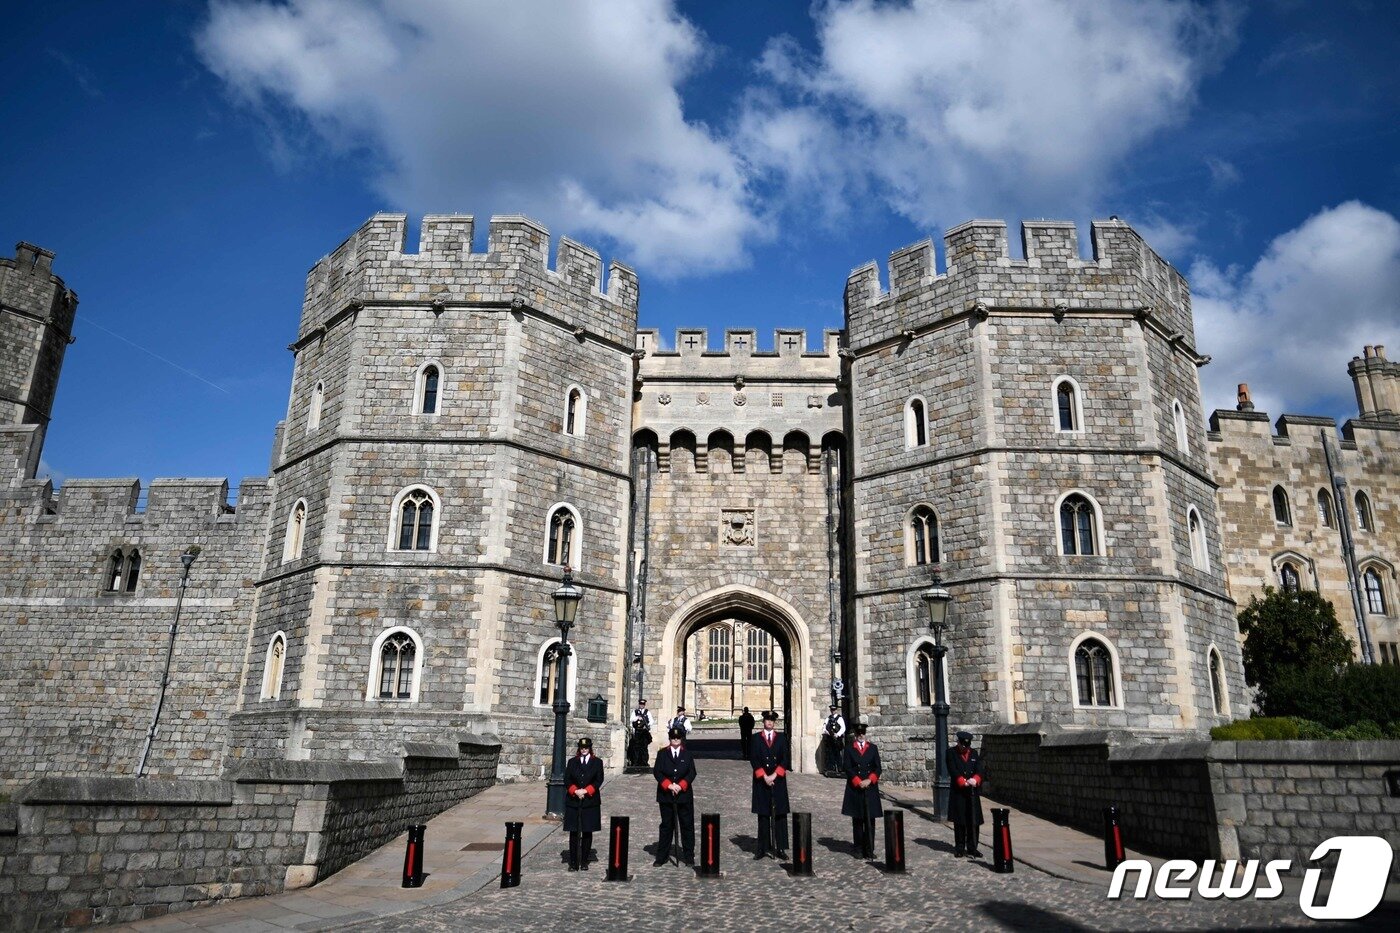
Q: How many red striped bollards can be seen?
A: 8